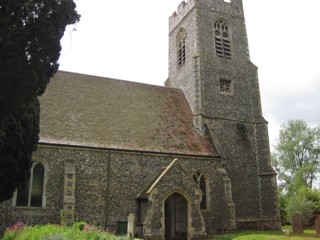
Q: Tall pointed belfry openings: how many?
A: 2